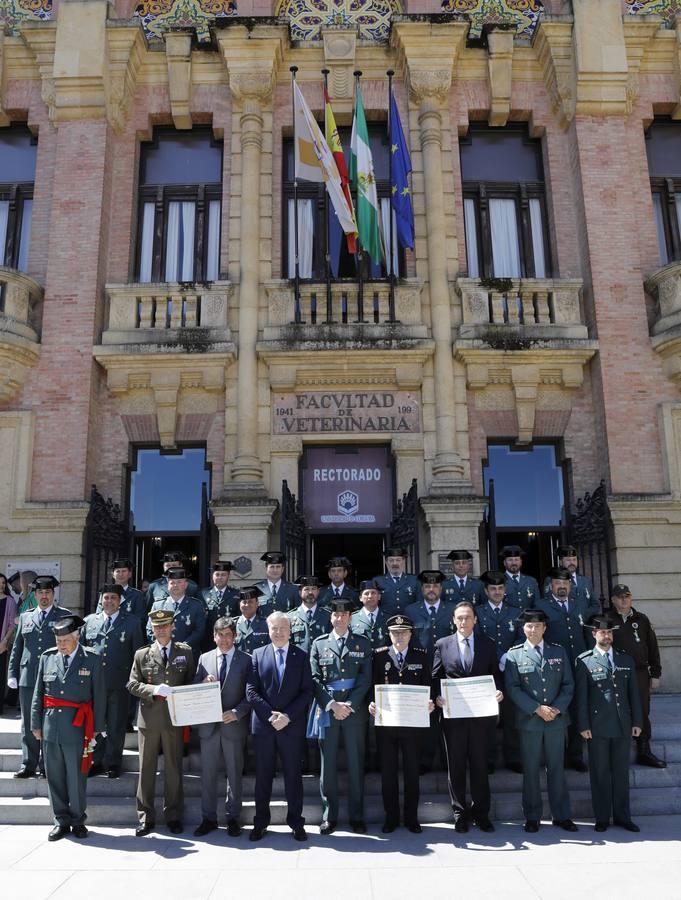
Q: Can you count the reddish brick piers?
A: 2